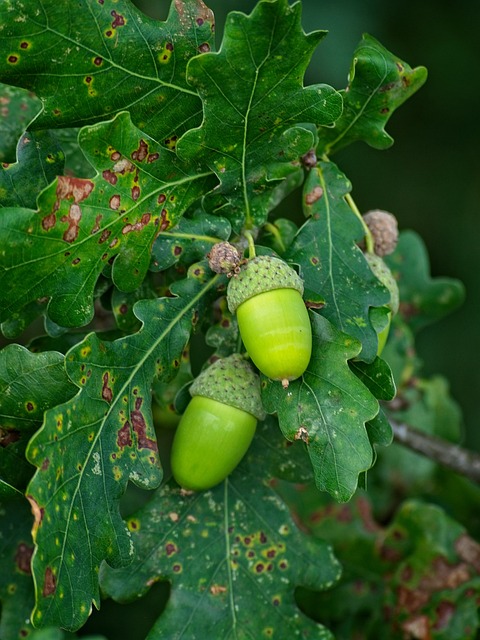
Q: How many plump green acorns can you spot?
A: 2